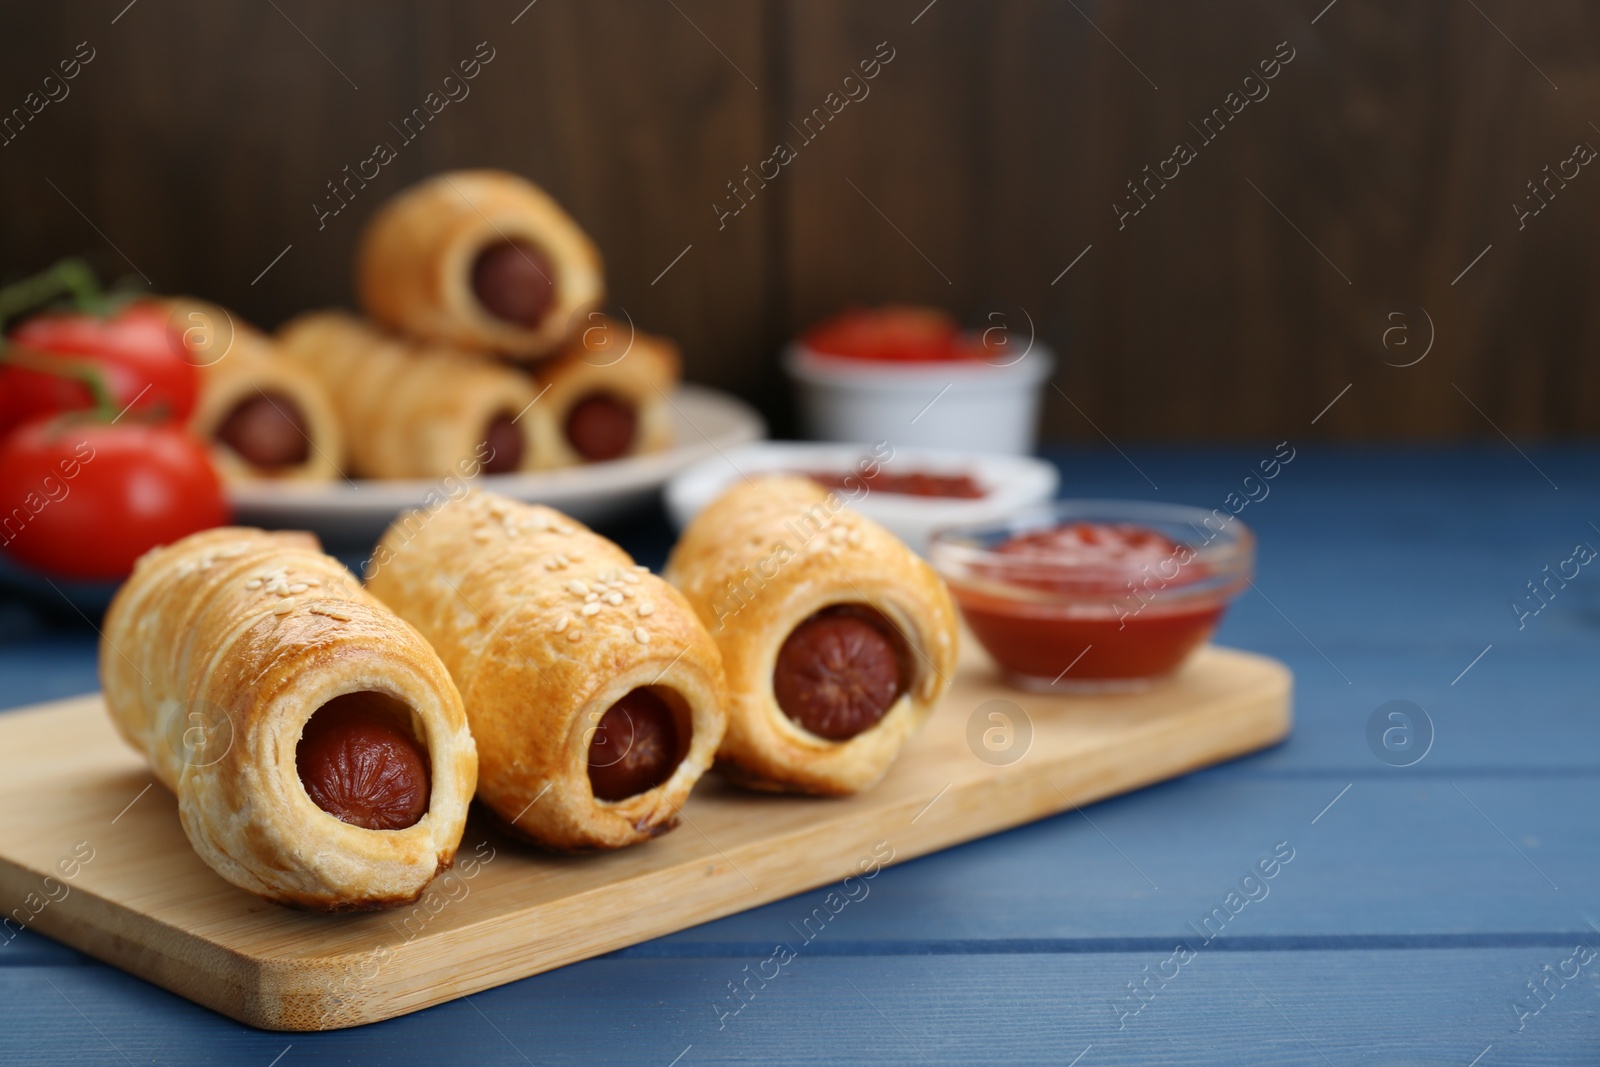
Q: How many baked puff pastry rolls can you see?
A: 7